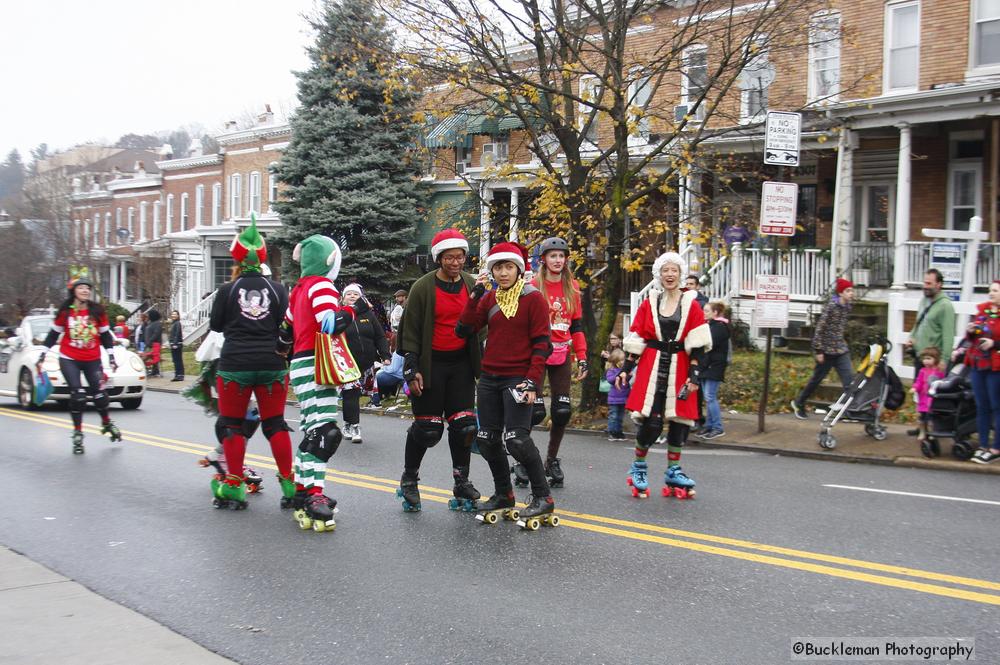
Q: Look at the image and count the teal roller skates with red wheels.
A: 2